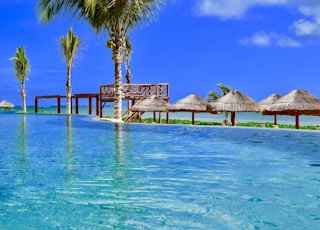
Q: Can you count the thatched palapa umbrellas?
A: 6